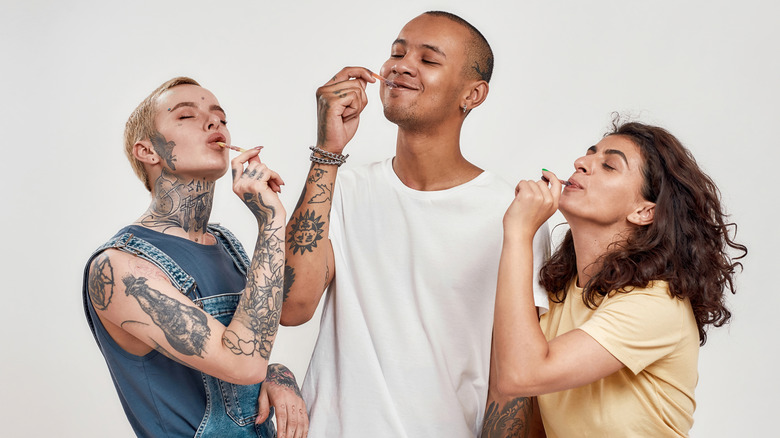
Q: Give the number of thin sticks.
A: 3